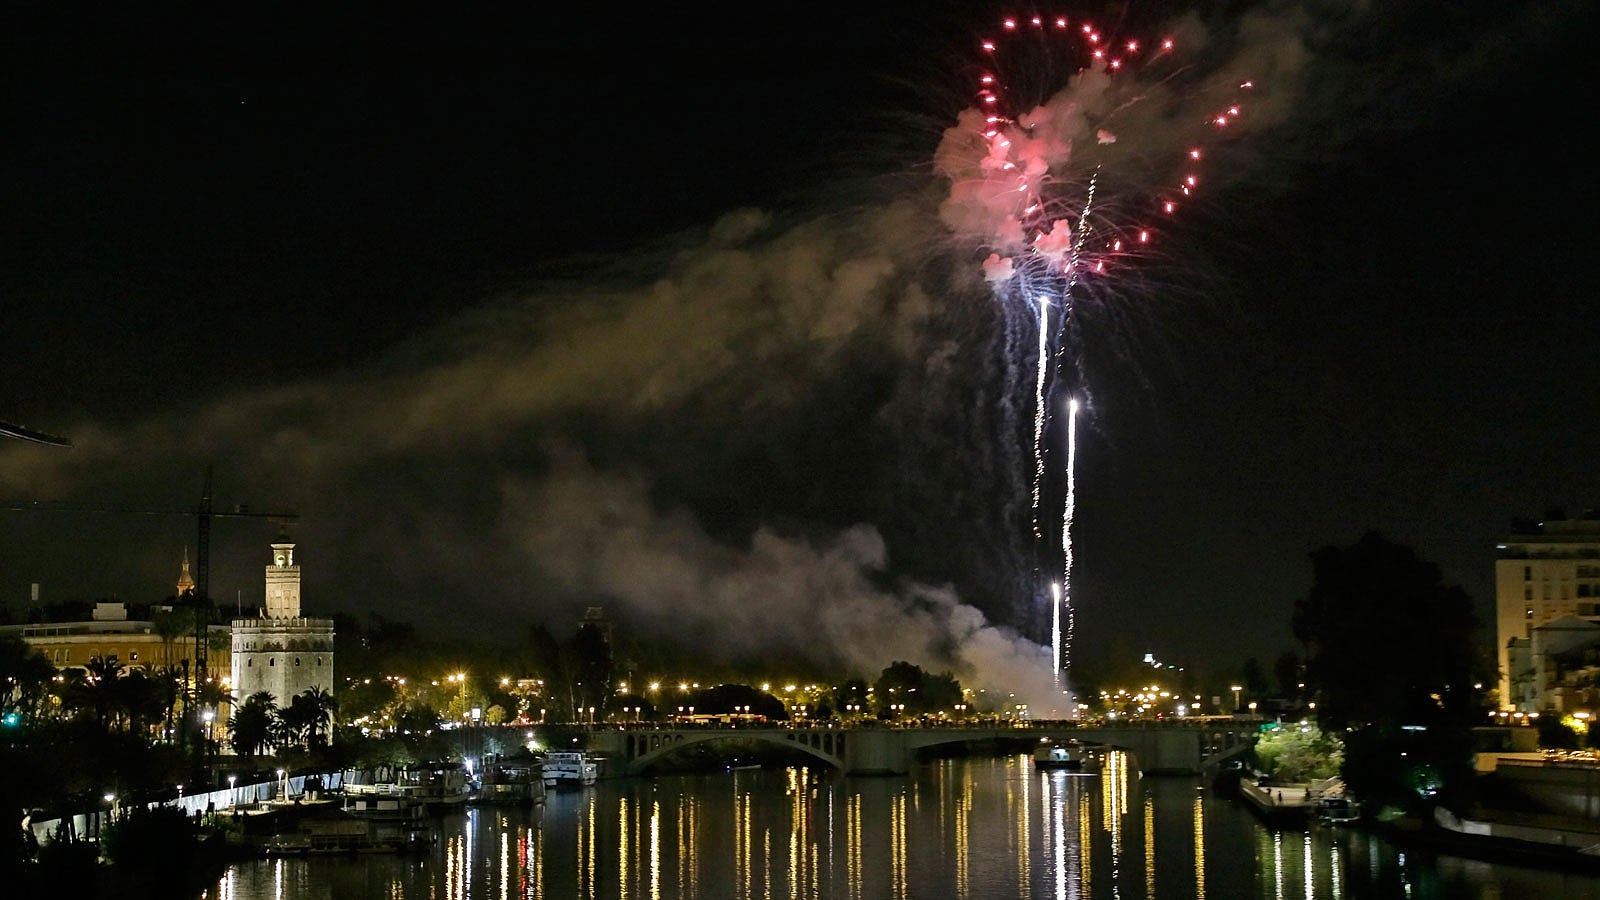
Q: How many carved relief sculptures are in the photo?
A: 0